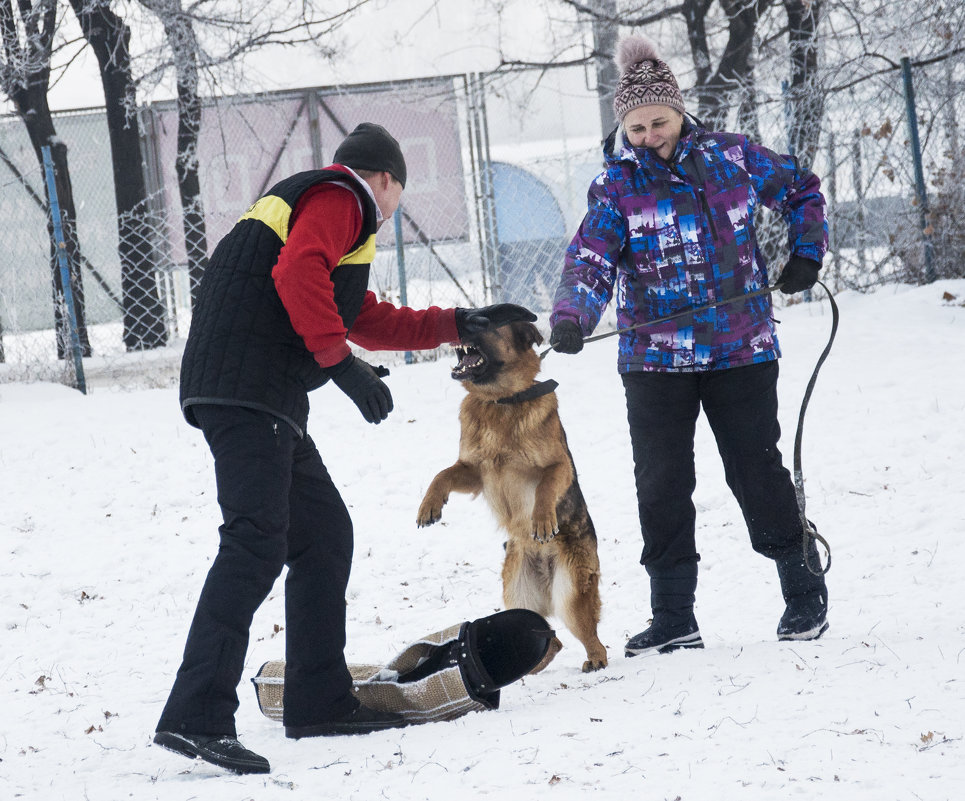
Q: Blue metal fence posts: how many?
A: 4